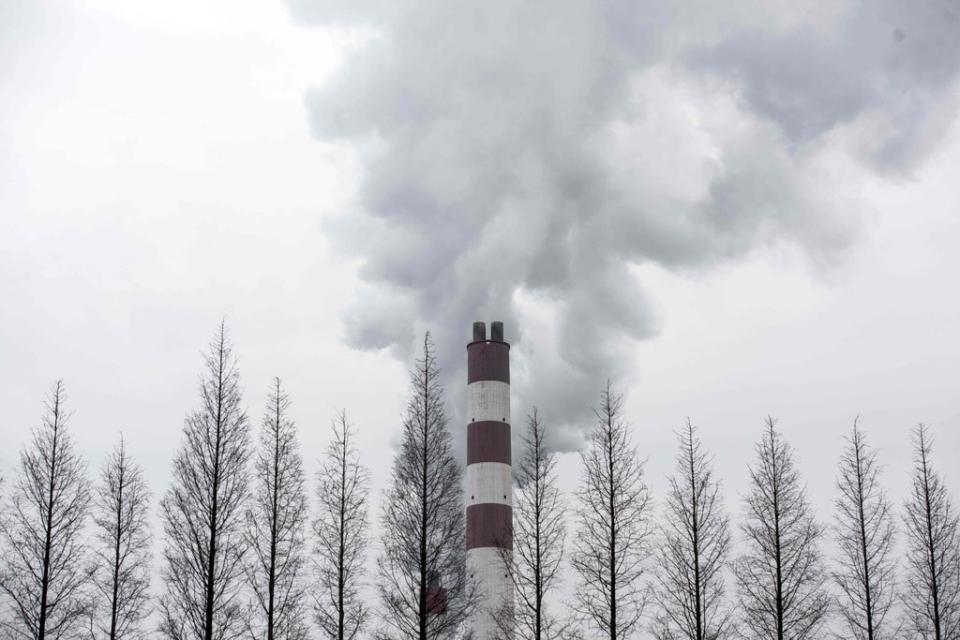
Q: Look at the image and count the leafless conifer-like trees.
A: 12